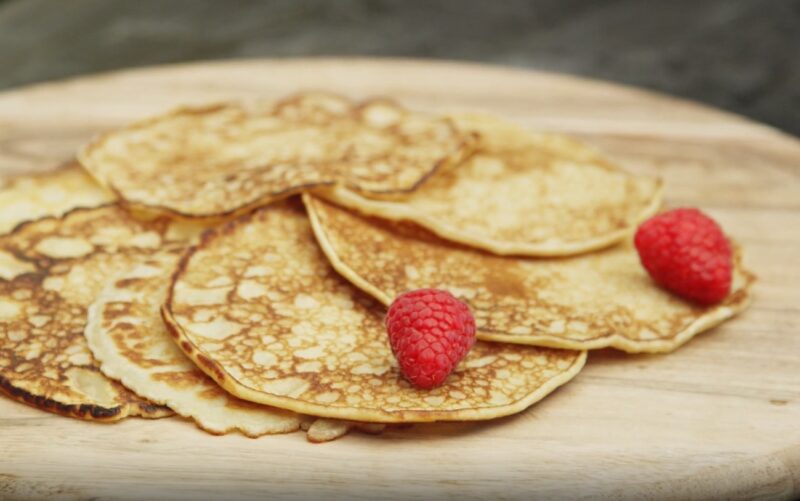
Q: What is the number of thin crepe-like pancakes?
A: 7